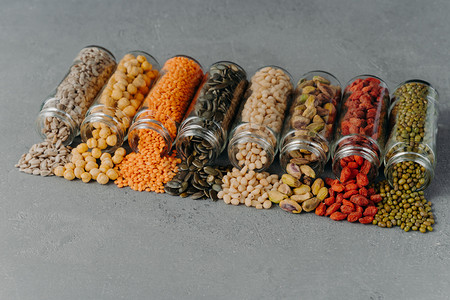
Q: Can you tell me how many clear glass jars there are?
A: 8